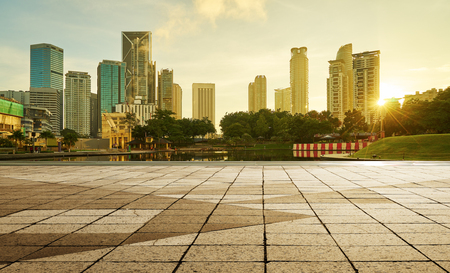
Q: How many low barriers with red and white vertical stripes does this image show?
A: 1